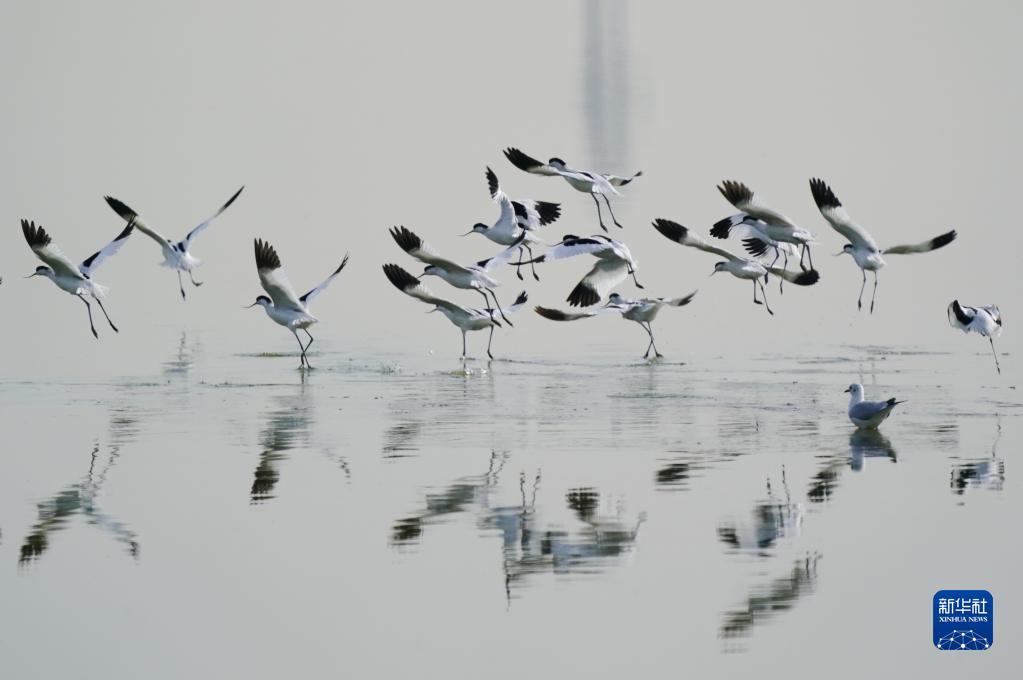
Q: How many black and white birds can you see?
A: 14